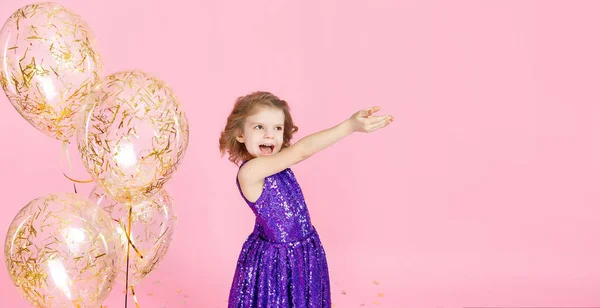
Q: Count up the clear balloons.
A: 4